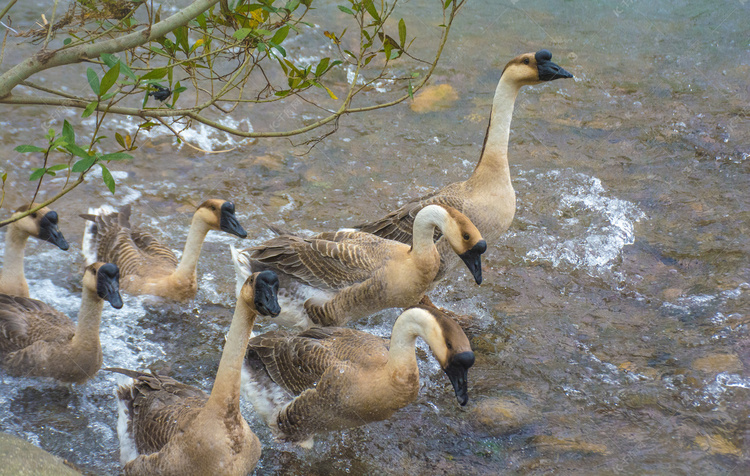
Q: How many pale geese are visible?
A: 7